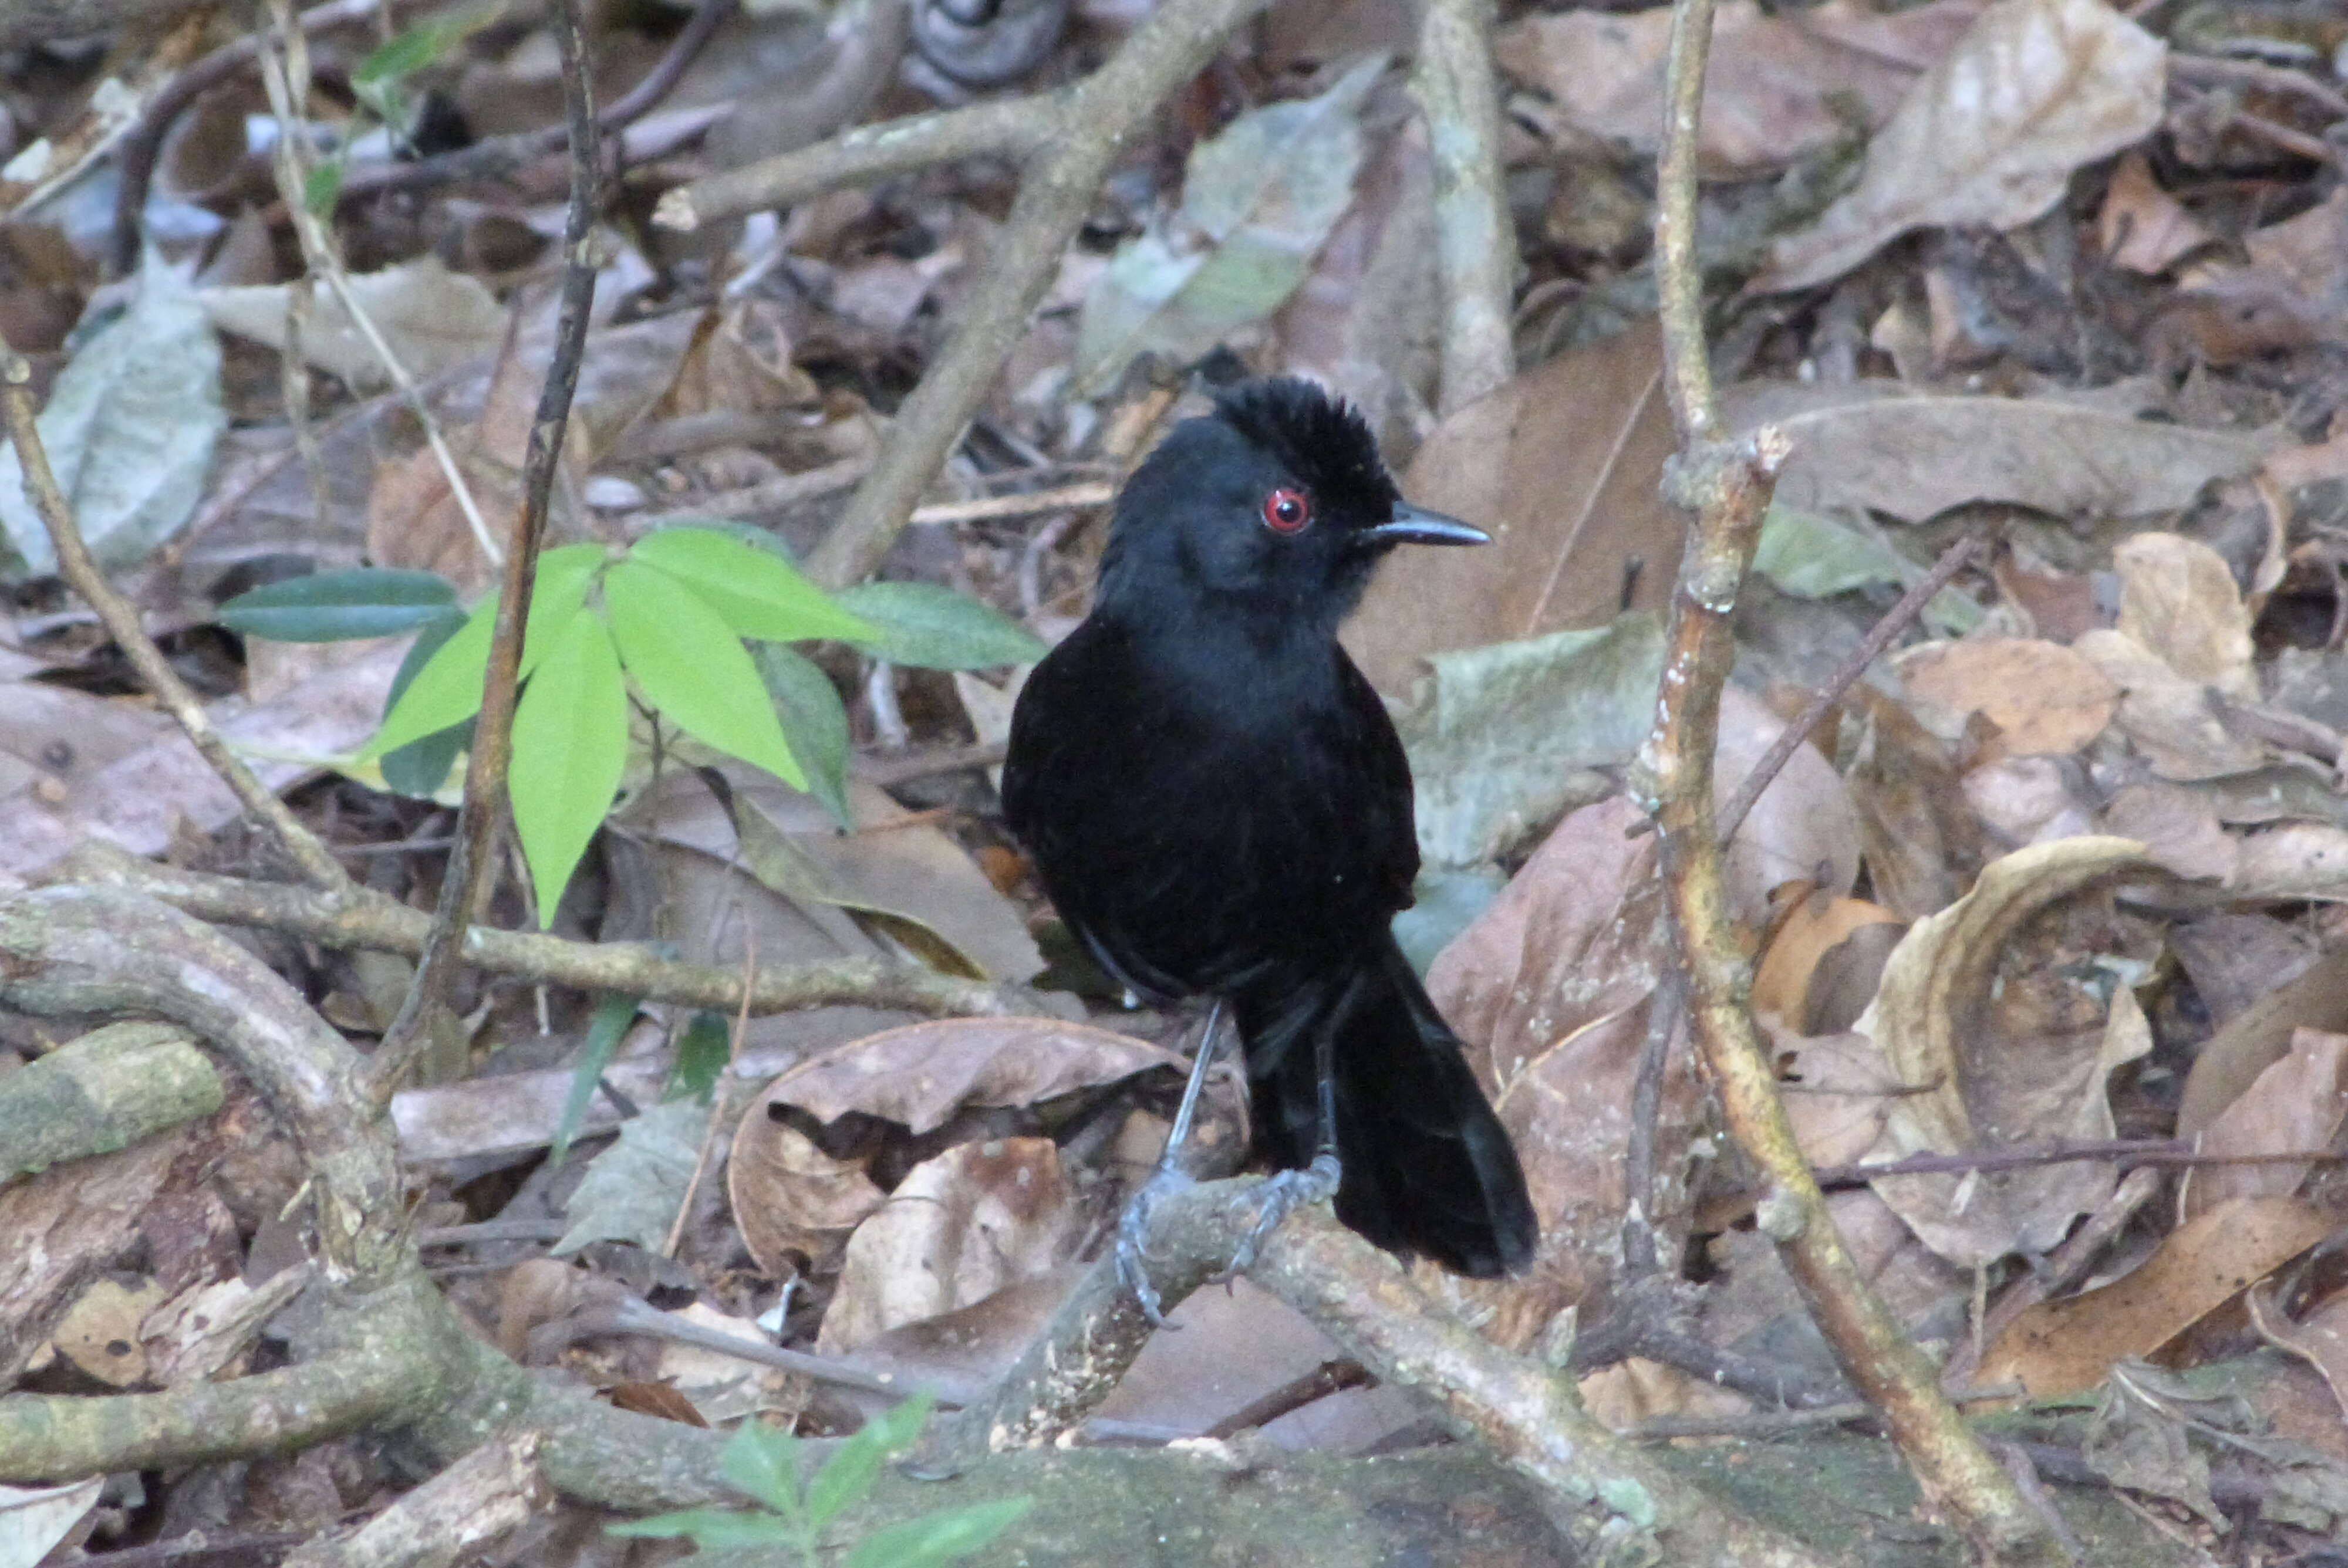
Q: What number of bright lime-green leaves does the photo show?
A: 4